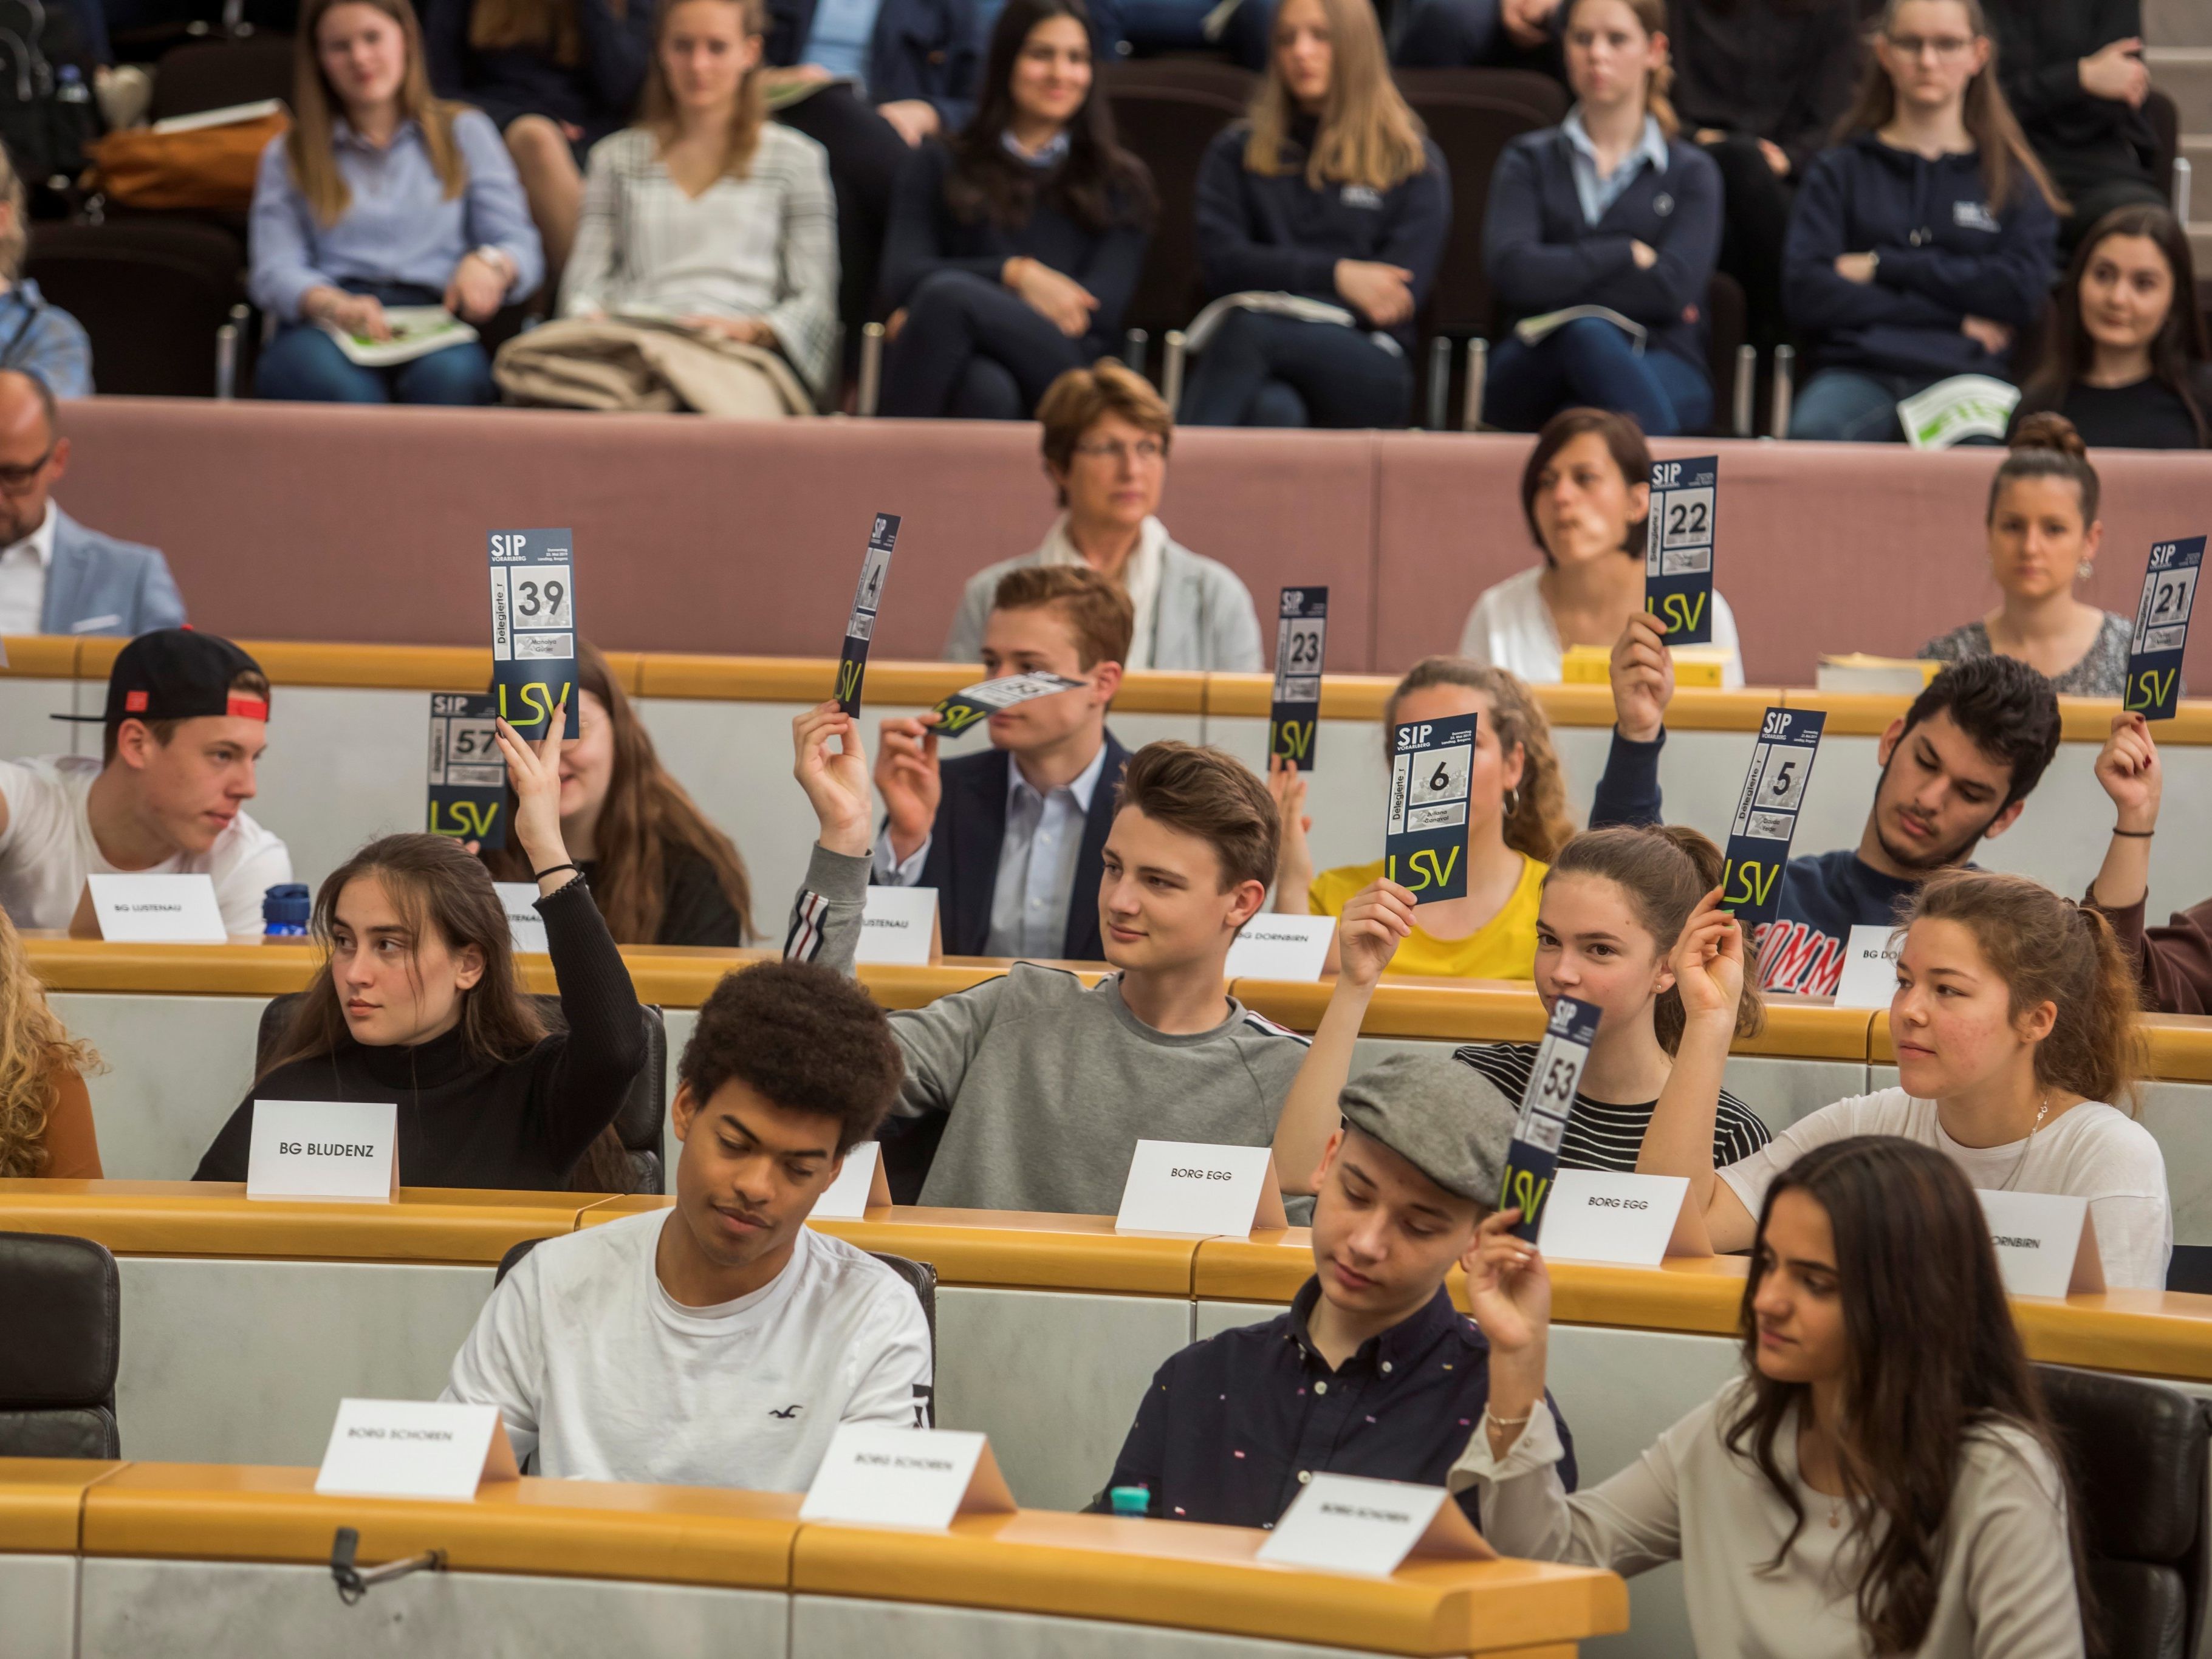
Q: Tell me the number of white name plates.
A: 13